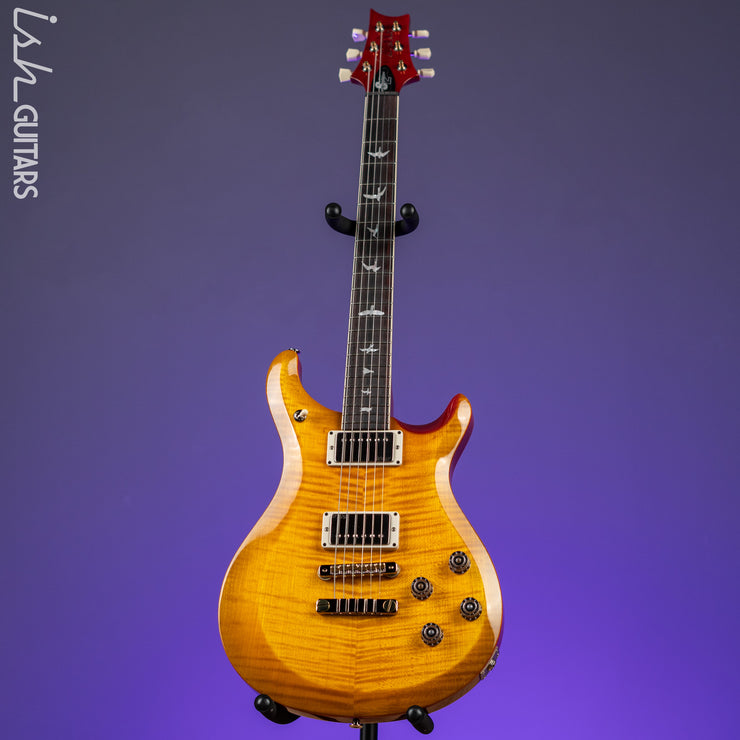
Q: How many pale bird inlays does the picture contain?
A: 9